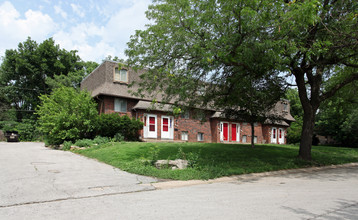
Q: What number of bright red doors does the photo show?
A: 2